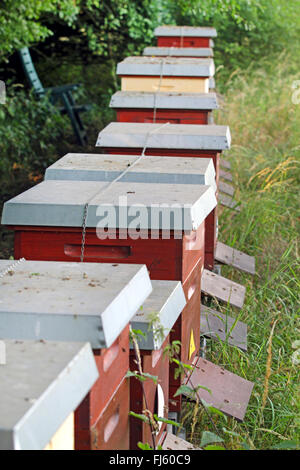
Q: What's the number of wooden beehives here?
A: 10